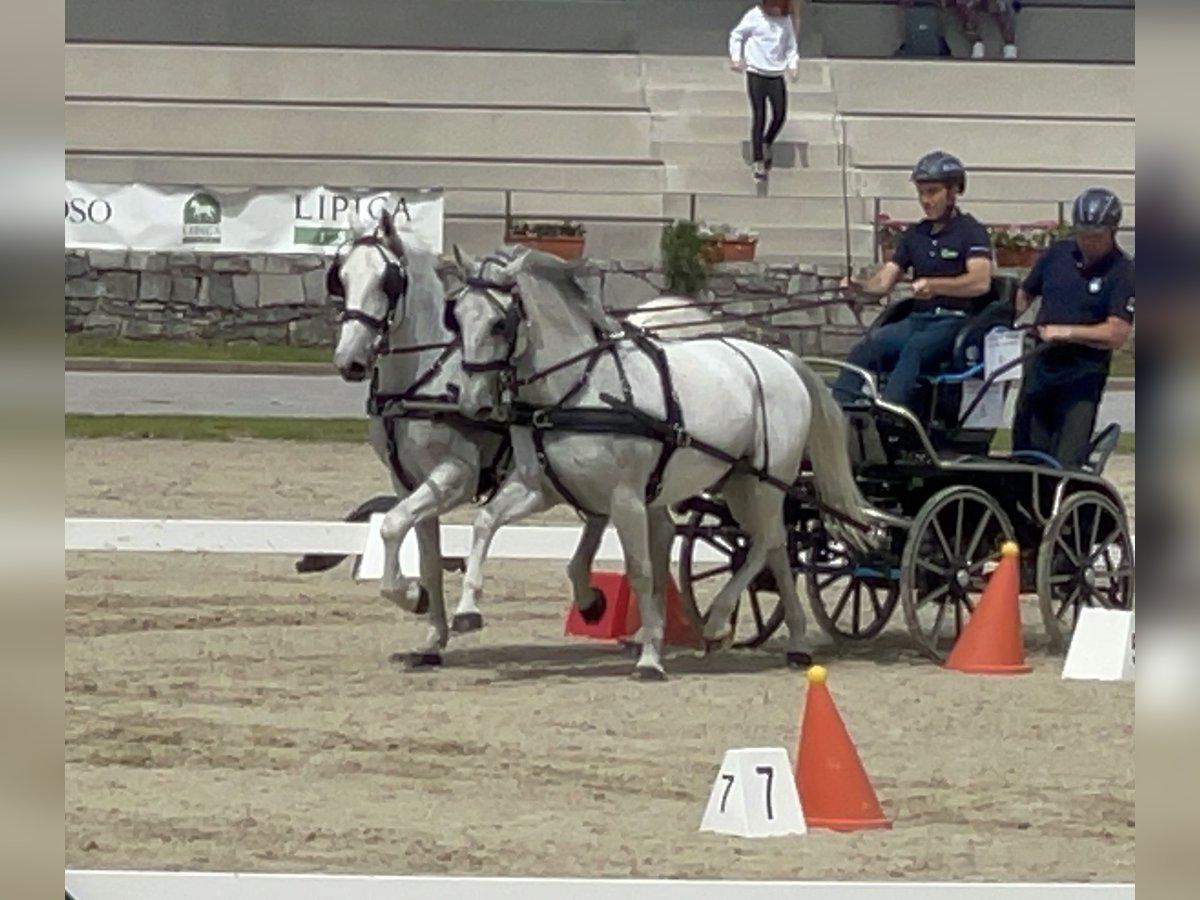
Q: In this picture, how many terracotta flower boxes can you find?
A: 4